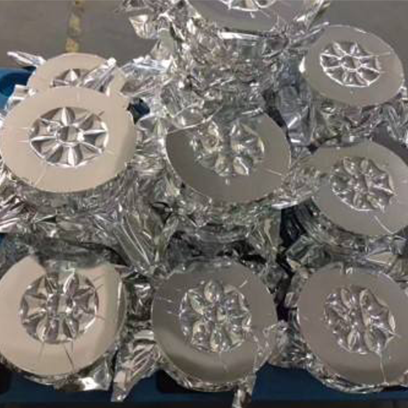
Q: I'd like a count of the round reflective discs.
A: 9